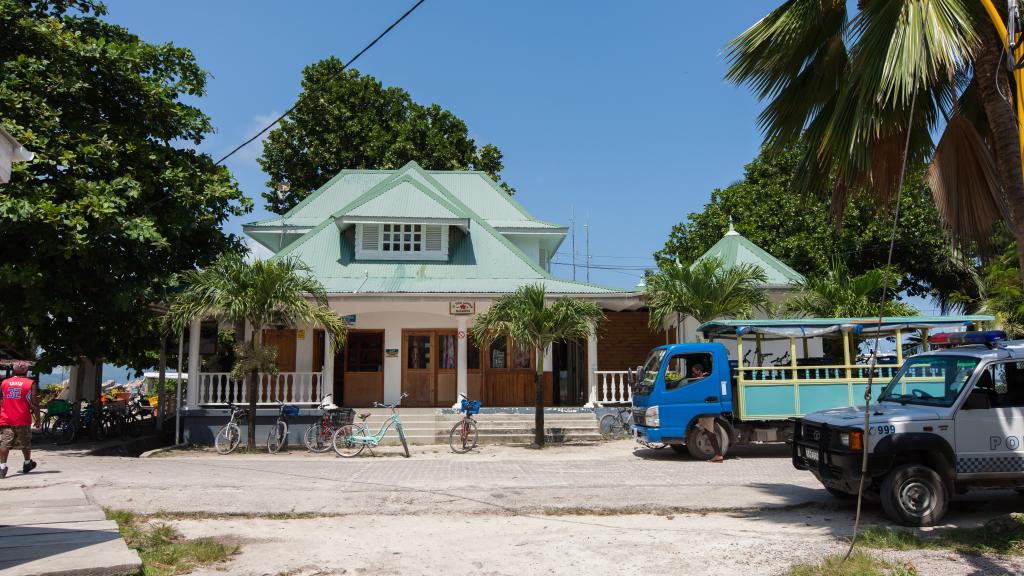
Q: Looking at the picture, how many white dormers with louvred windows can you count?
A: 1